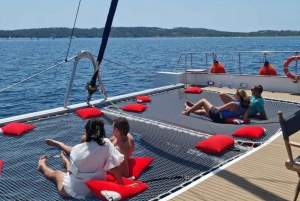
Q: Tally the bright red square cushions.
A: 11